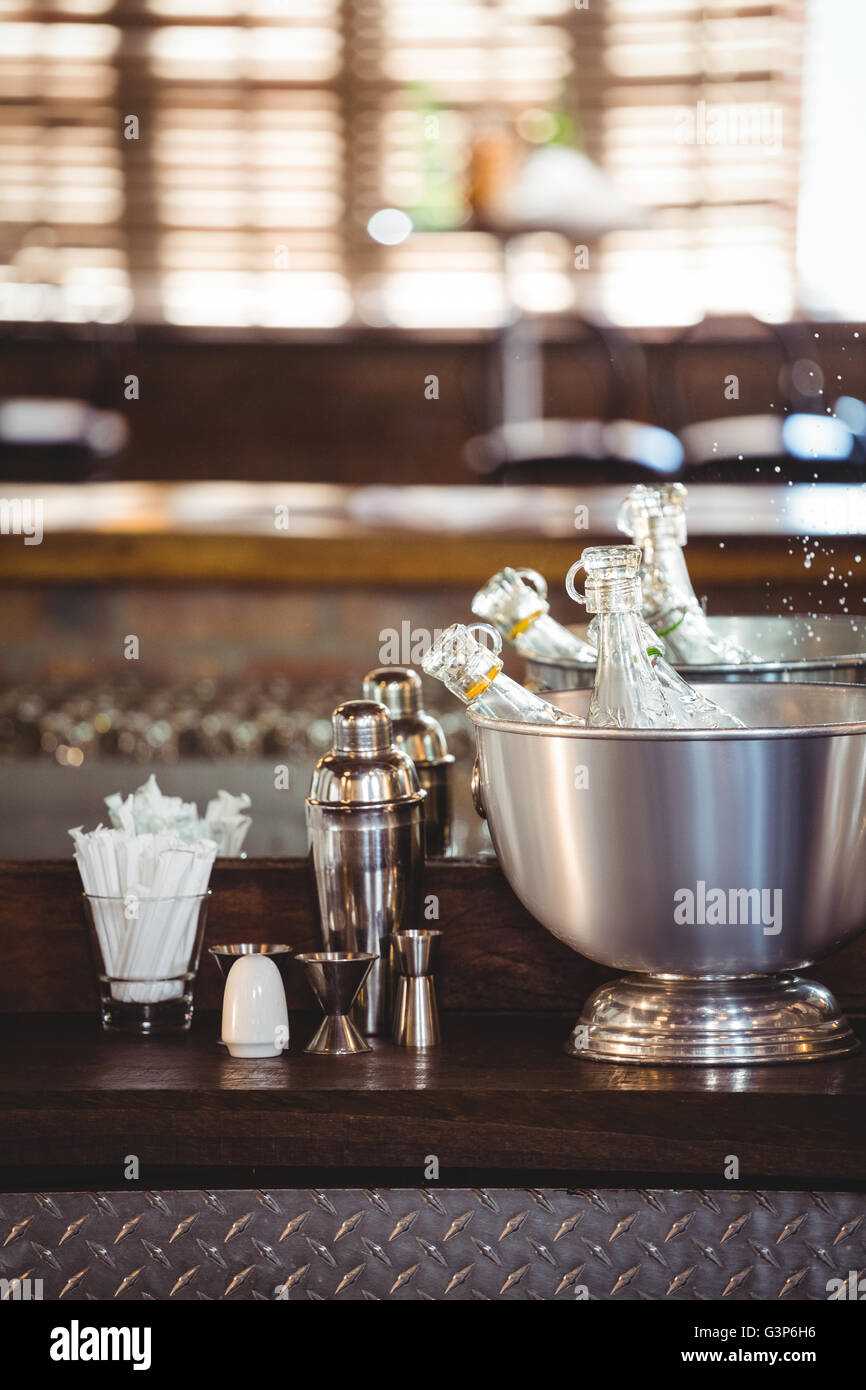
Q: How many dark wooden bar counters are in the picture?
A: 1